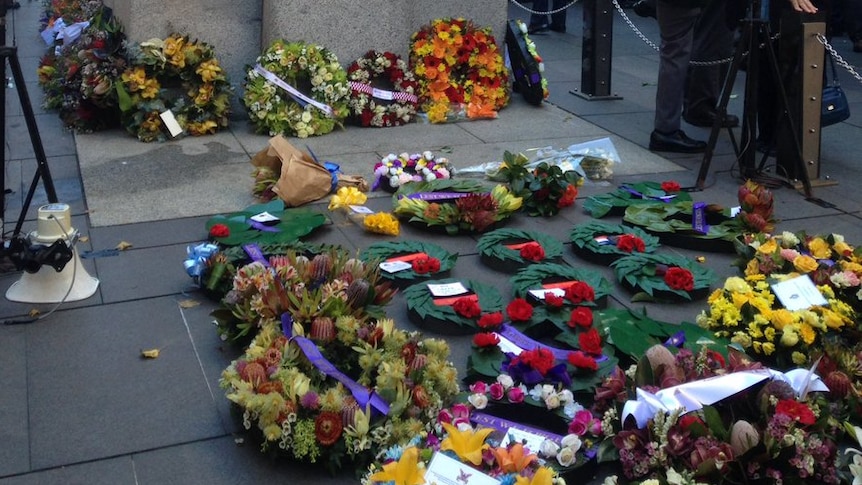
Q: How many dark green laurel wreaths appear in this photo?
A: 6